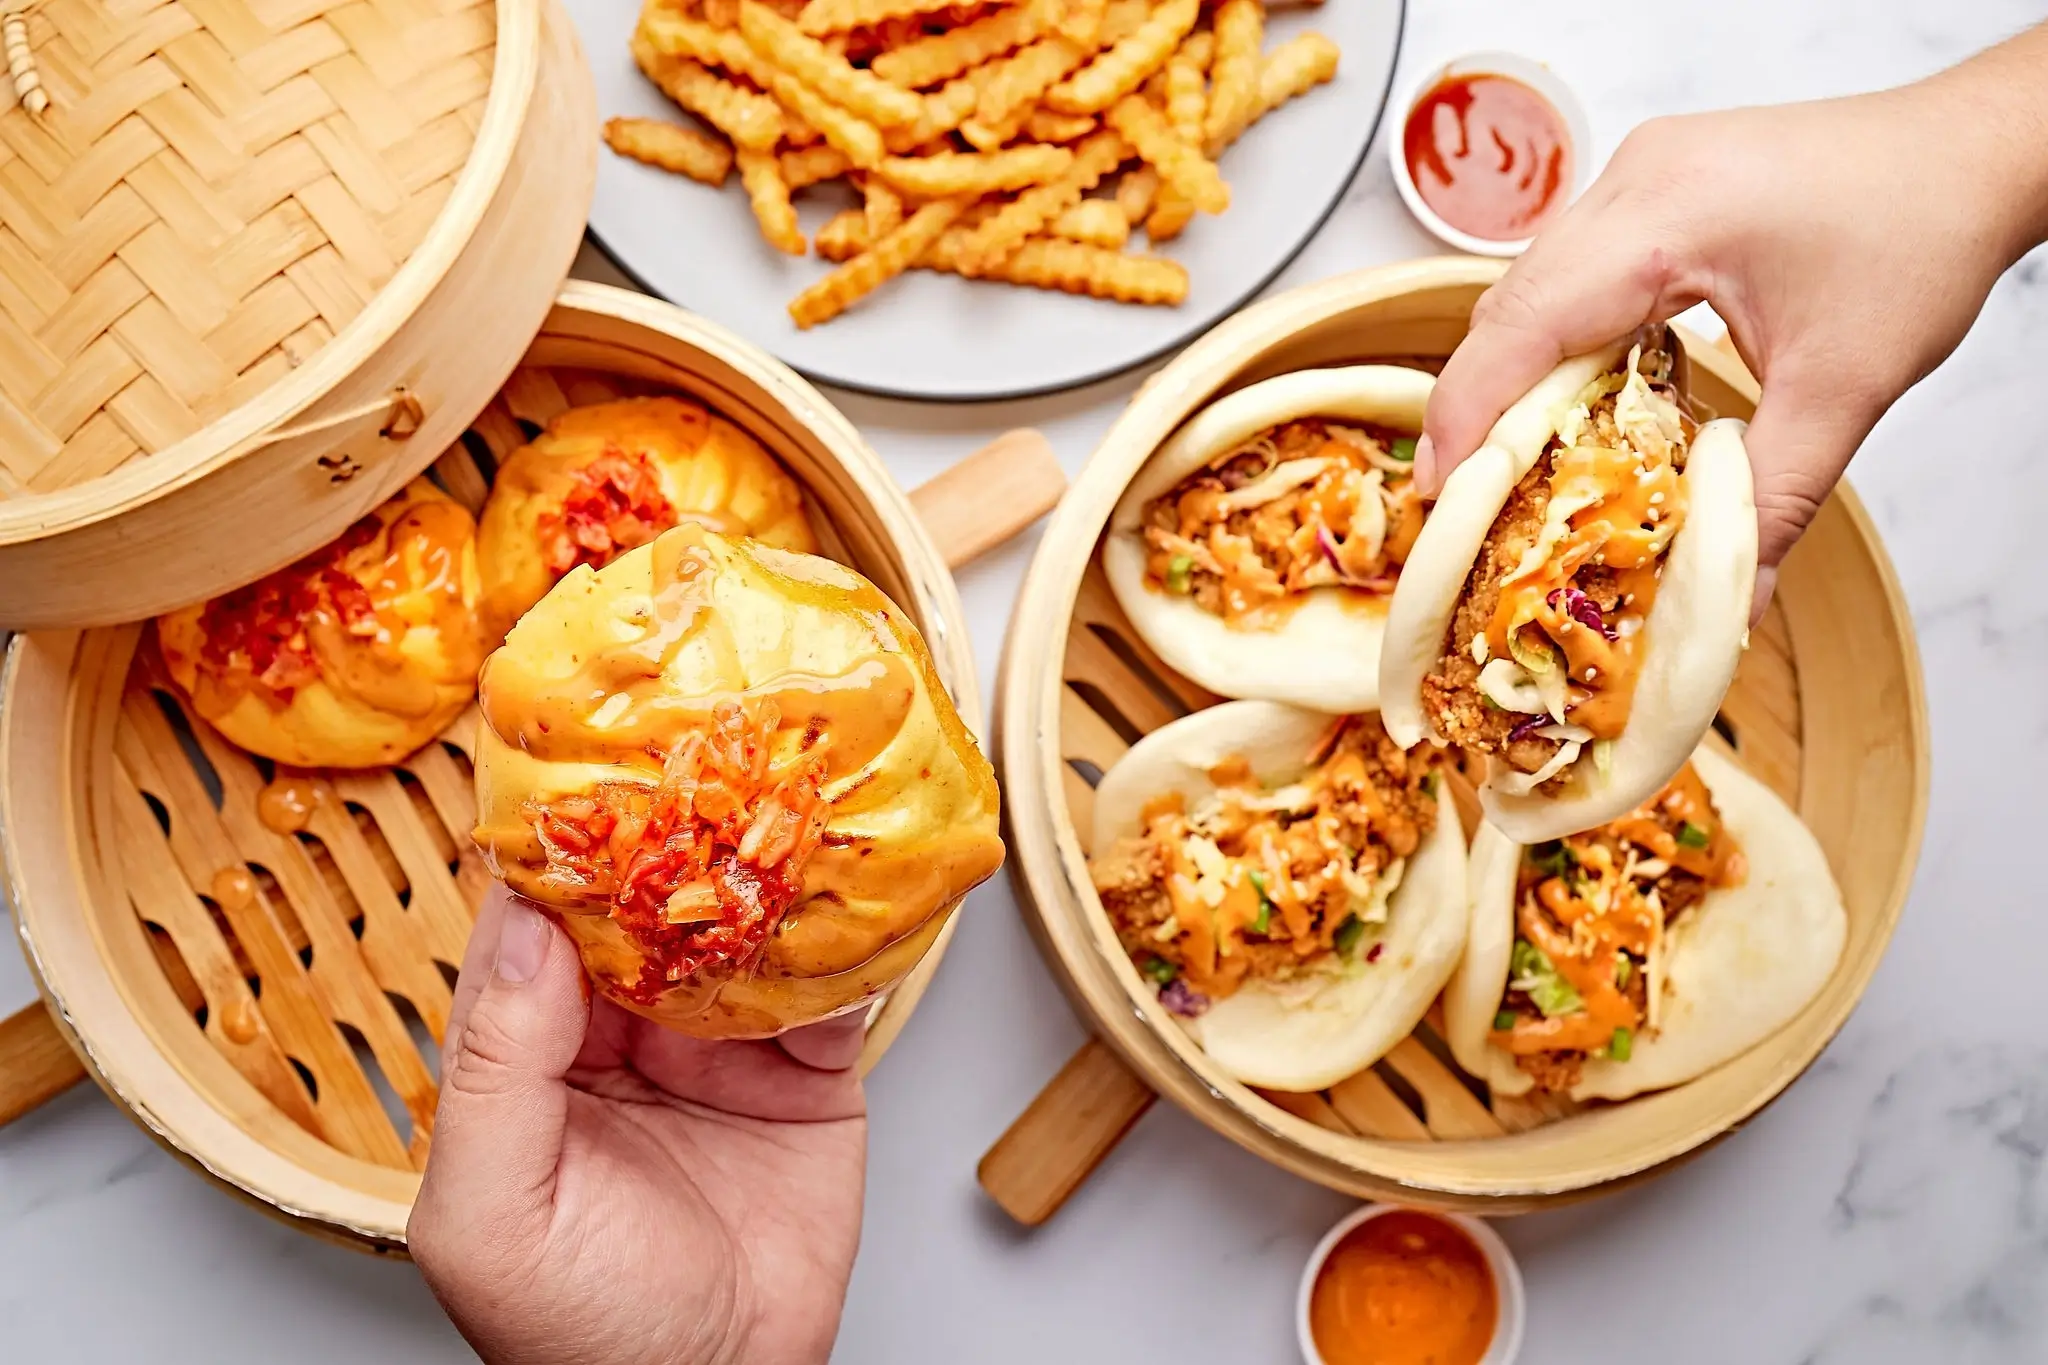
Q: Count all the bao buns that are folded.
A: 4